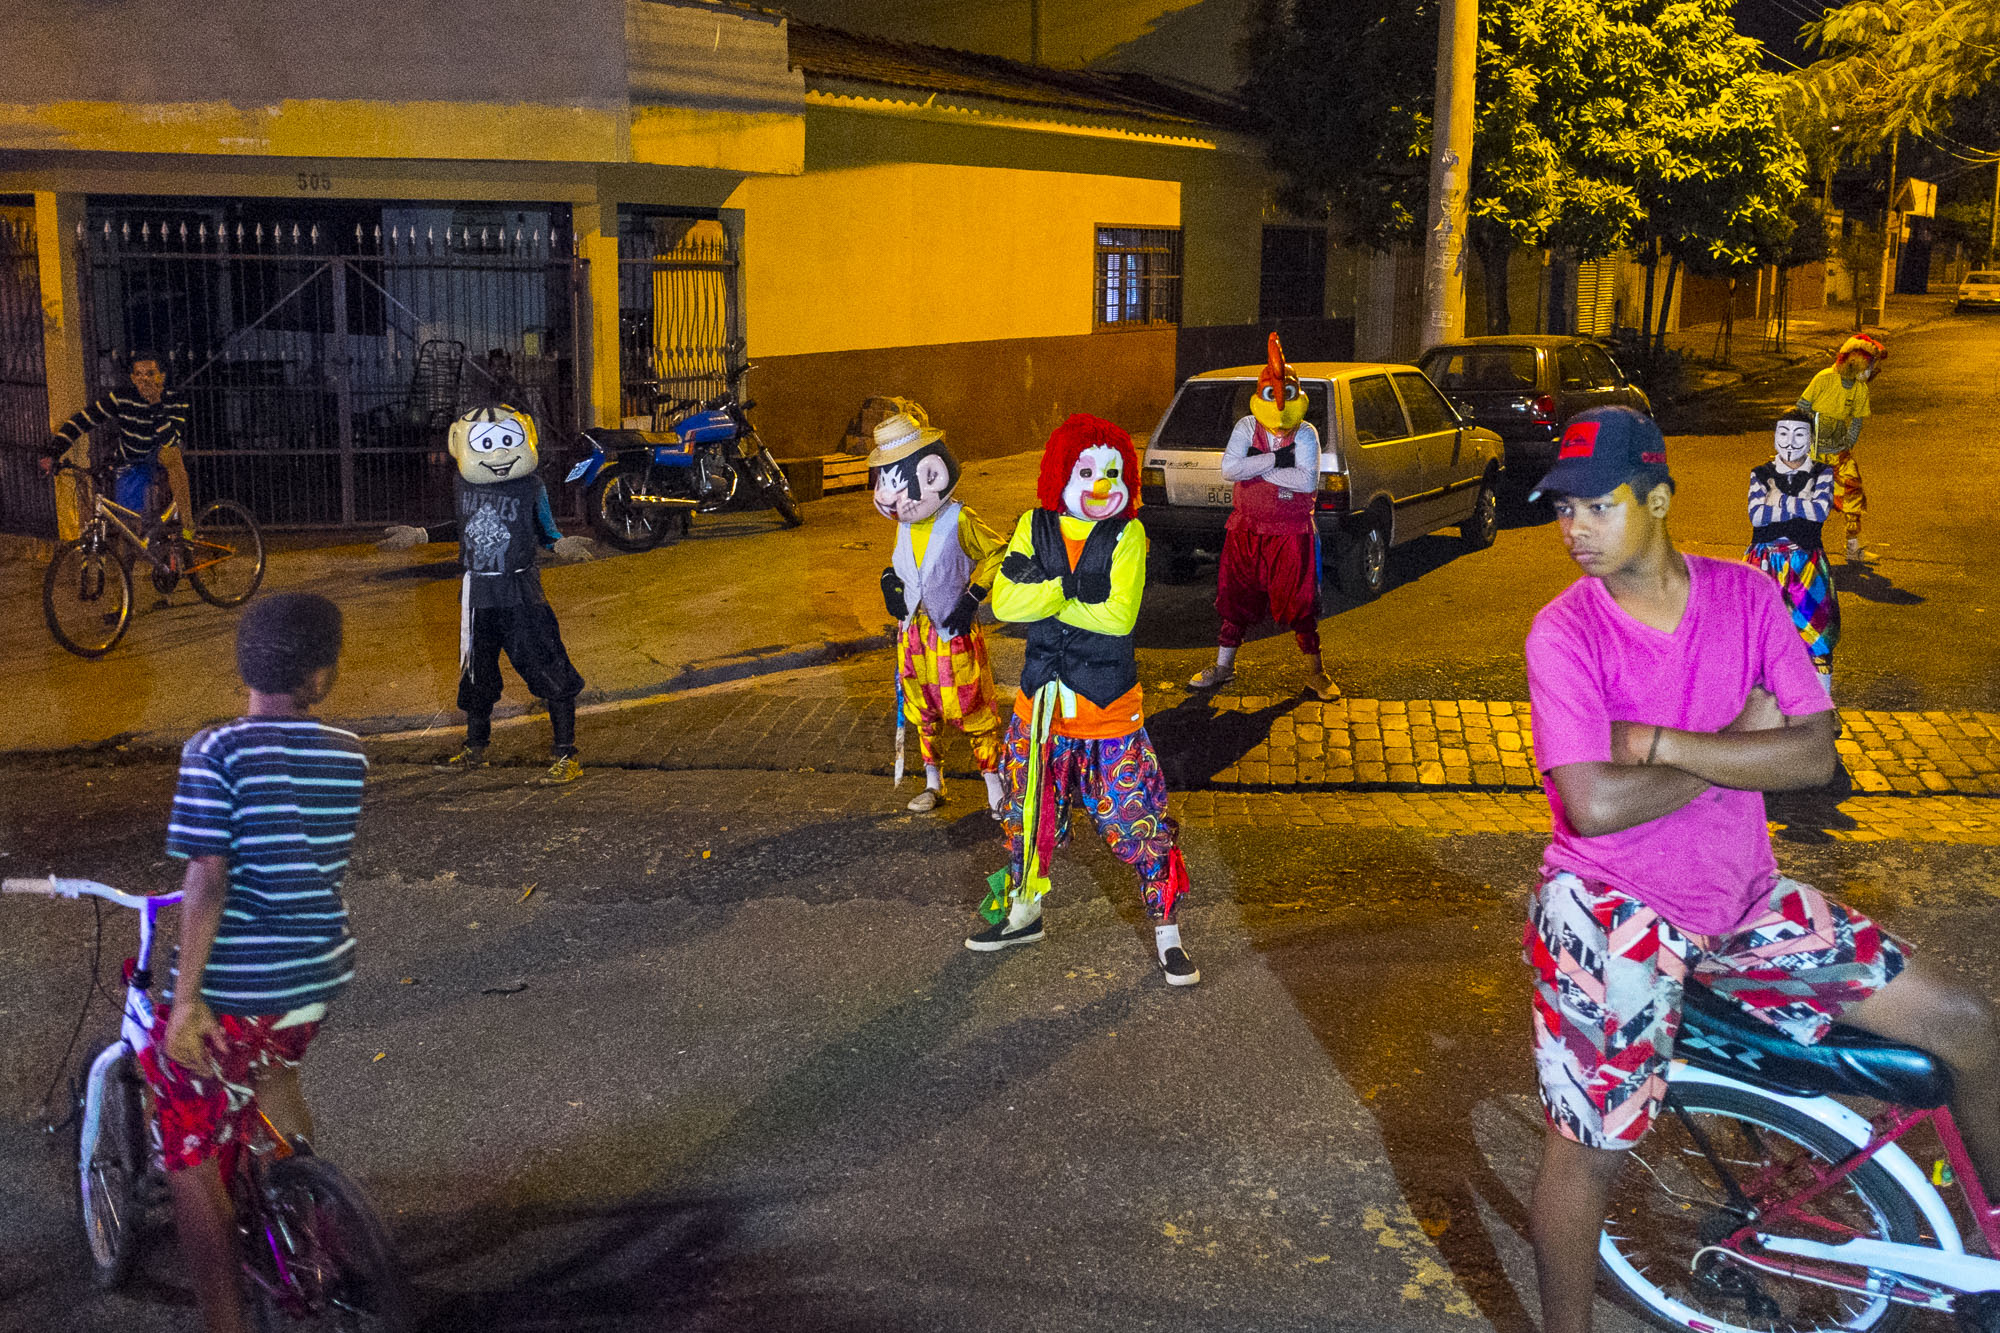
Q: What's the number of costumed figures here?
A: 6